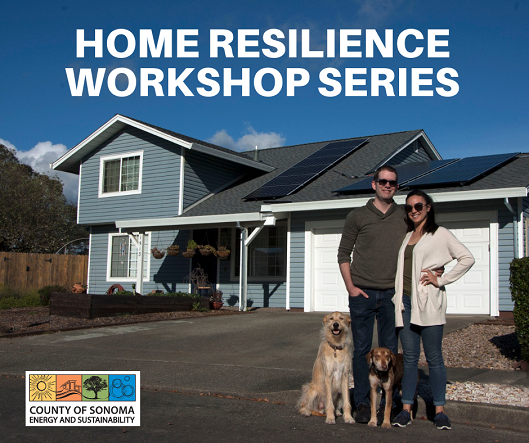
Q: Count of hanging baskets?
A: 5